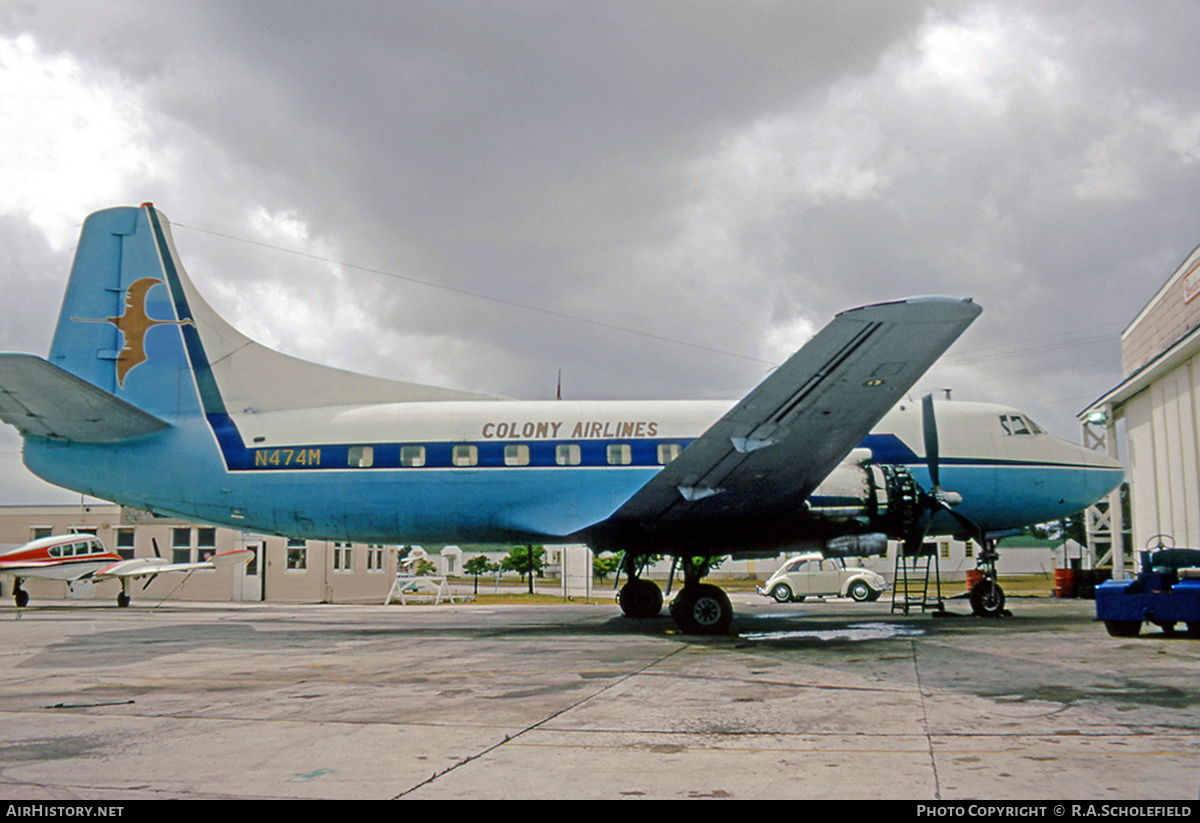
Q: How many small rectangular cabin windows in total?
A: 7